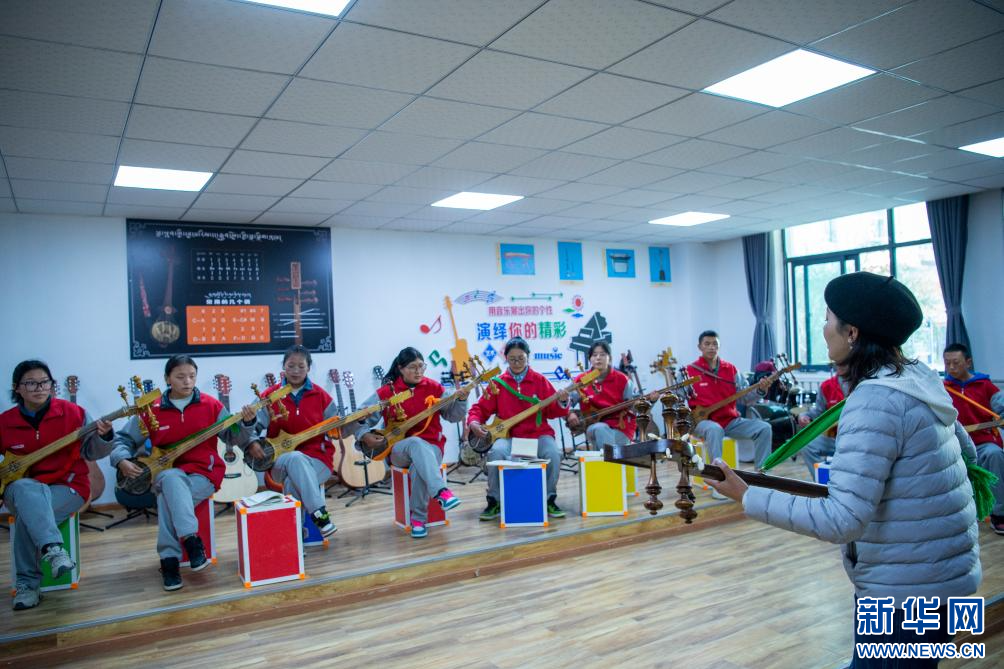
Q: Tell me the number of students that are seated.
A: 9